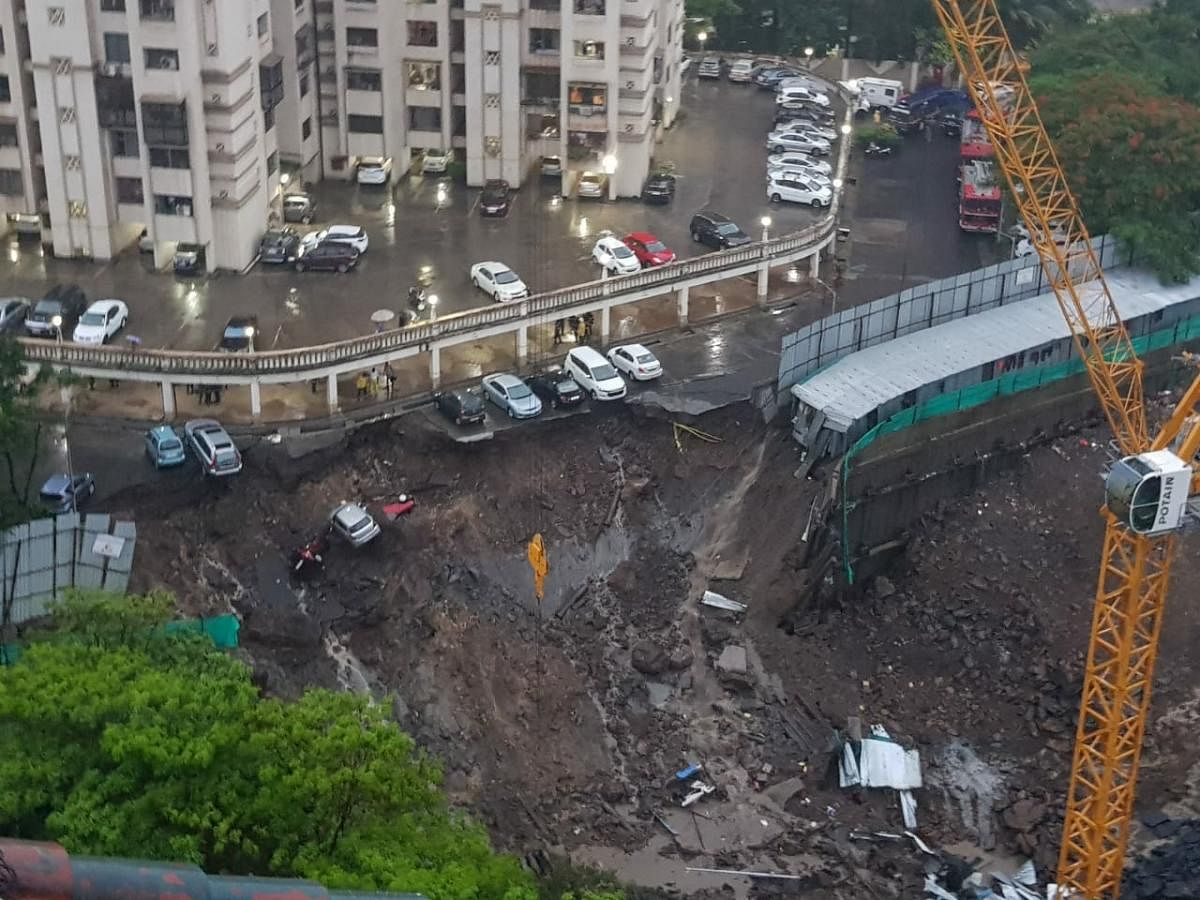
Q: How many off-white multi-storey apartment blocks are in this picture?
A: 2